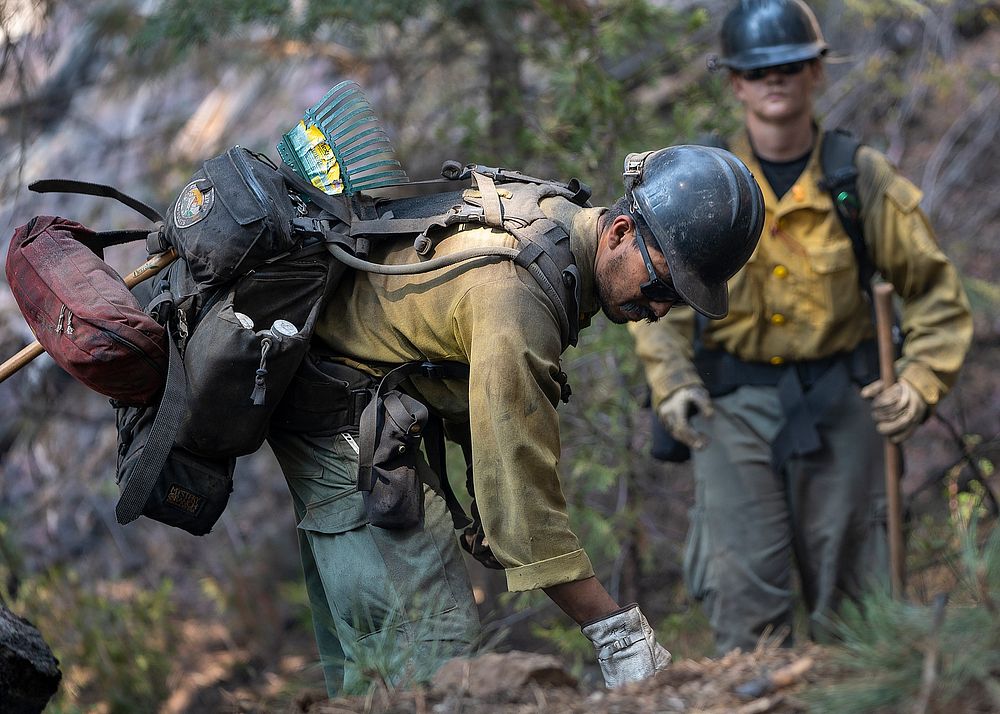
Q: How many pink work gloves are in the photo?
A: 0